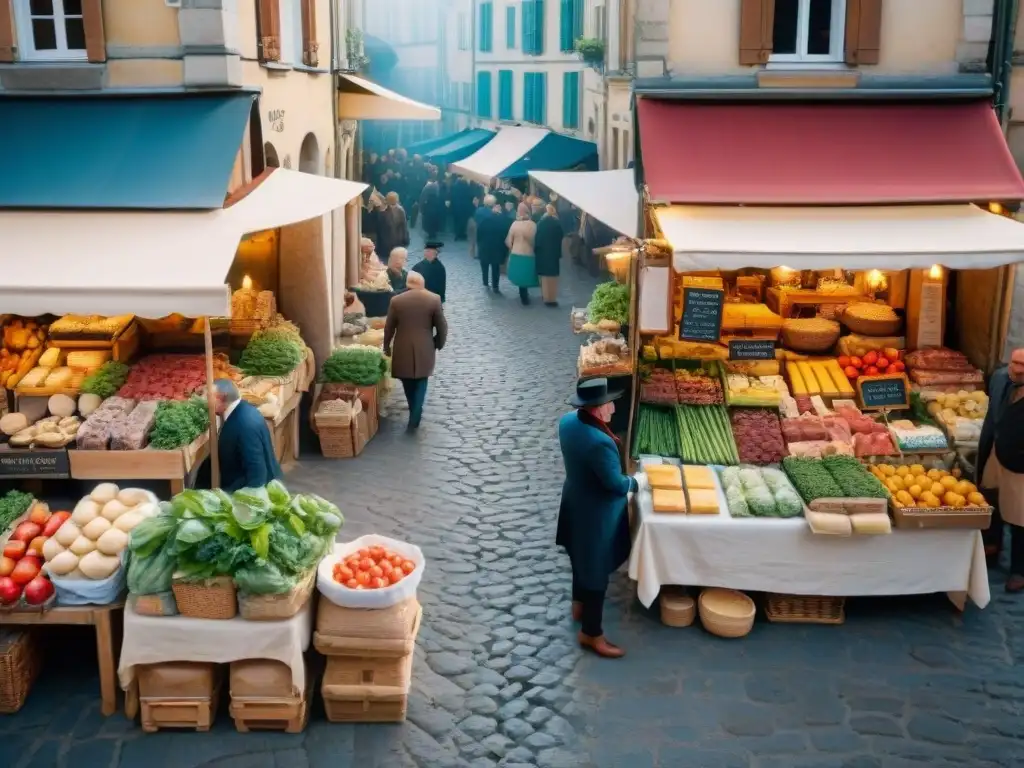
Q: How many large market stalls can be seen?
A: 2